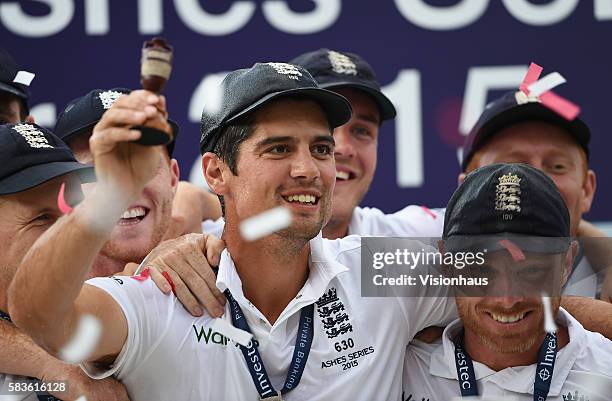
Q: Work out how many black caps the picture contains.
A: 7